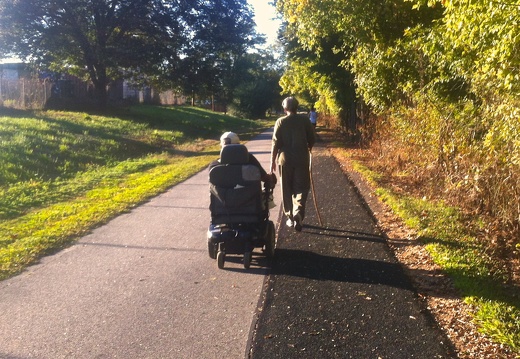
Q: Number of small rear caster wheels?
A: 2